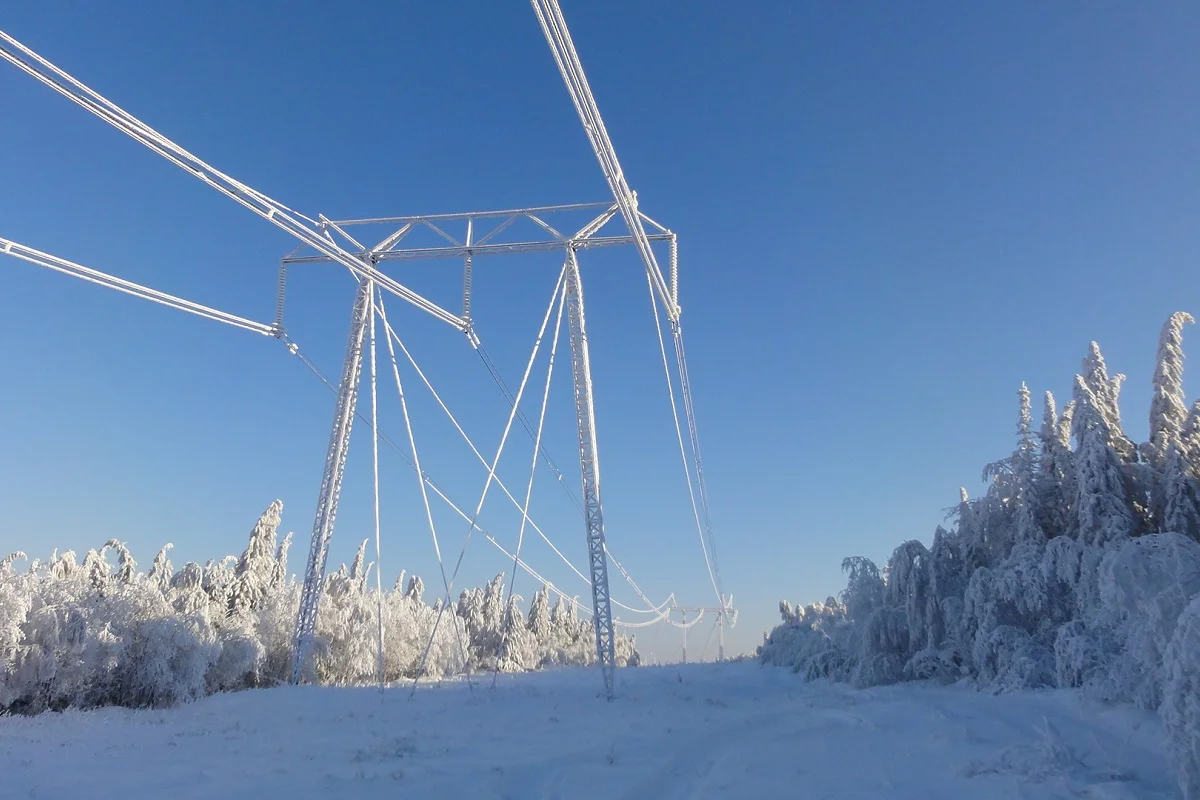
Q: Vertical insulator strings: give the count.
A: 3